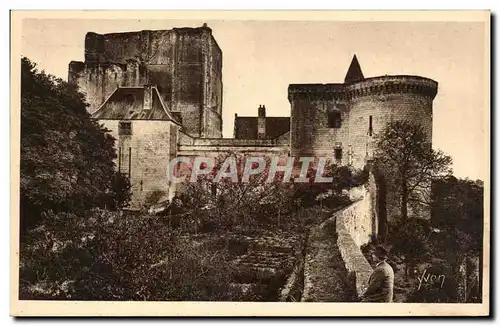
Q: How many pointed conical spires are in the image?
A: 1